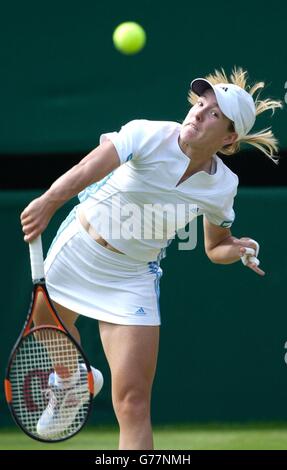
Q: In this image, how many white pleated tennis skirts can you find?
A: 1